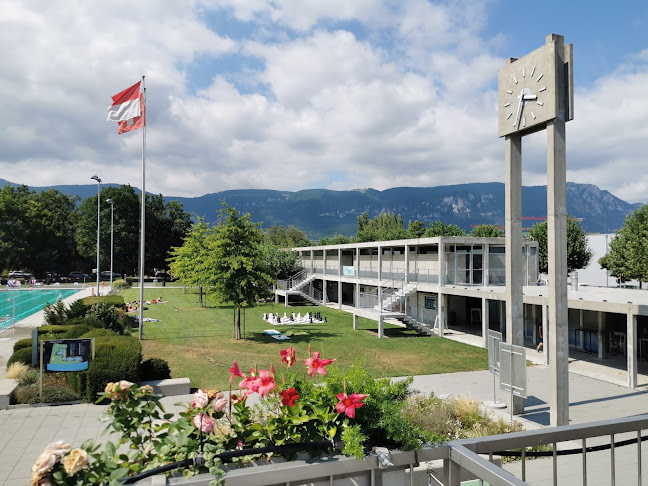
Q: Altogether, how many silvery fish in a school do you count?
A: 0